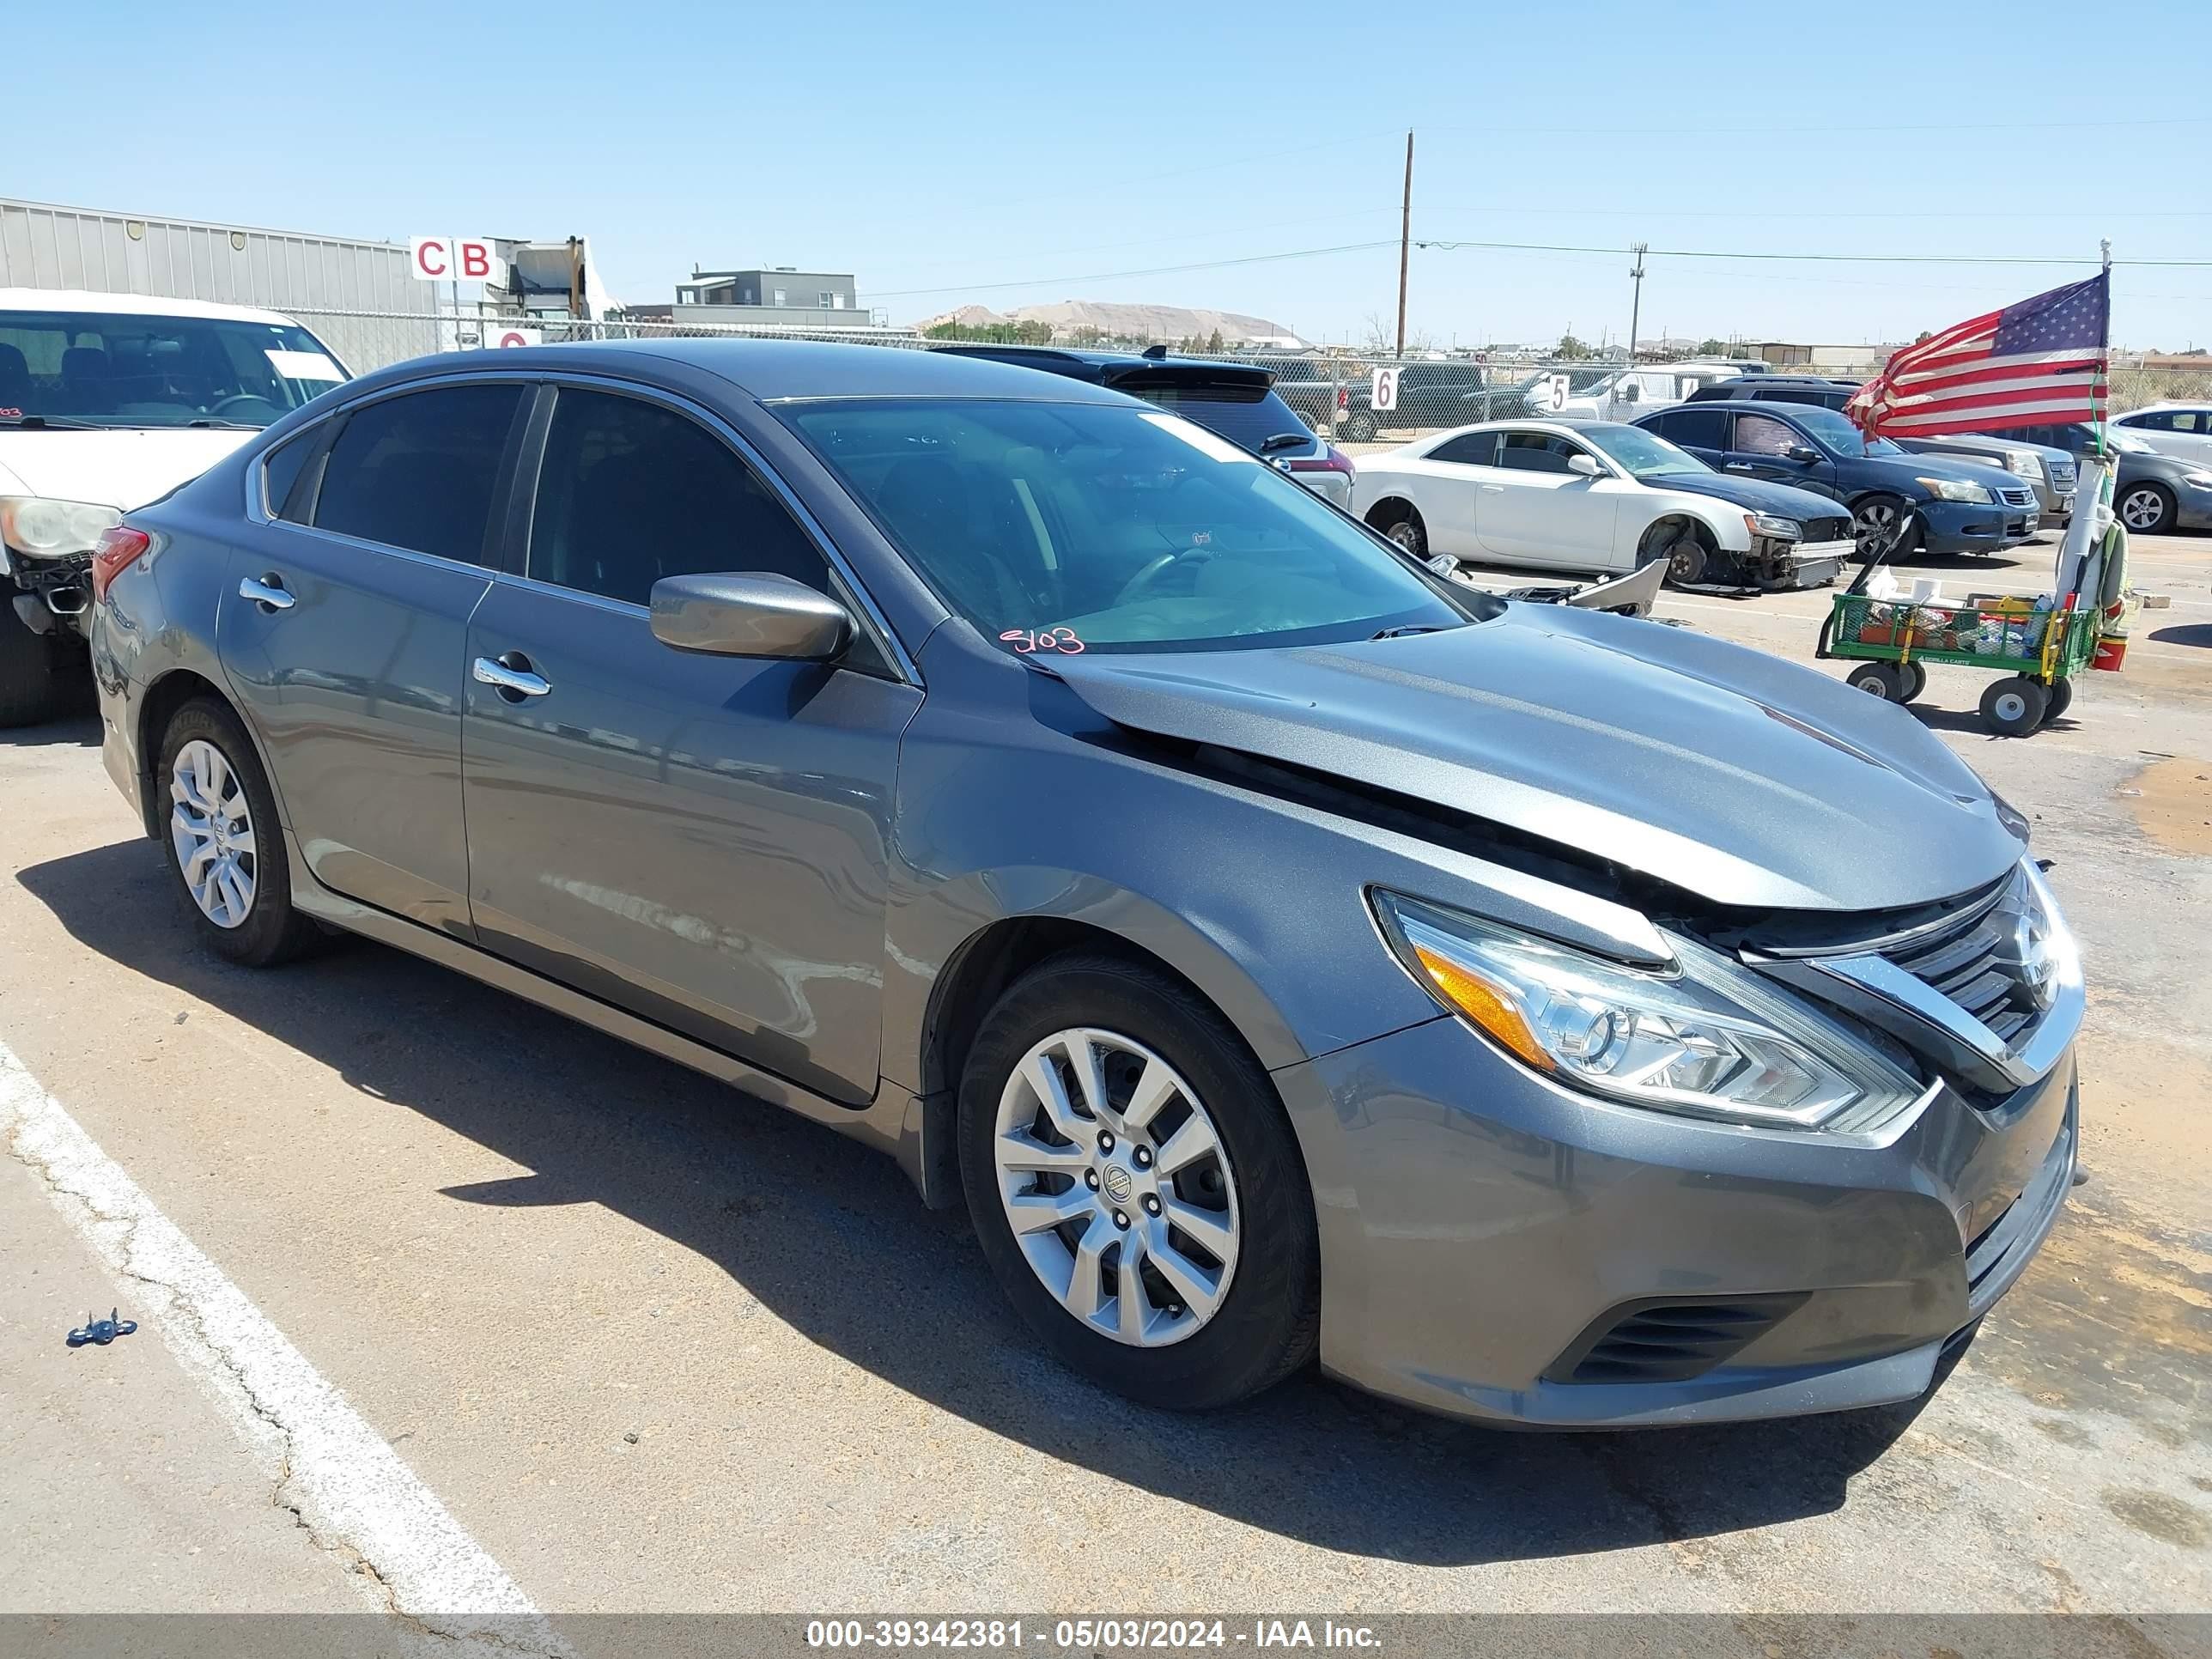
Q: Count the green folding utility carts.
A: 1